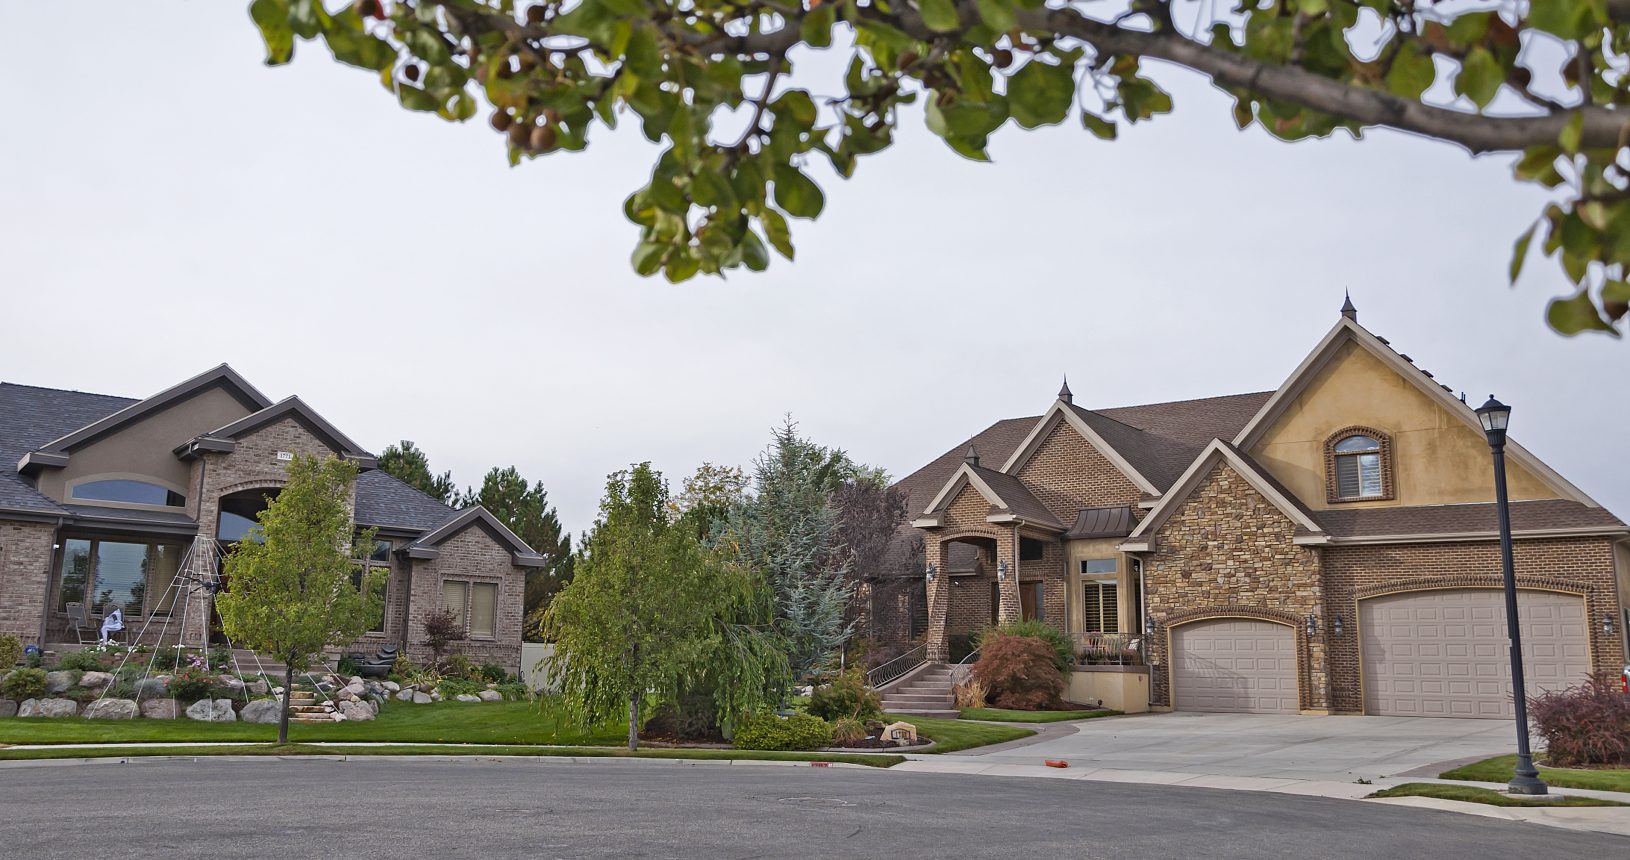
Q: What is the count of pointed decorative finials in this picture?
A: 3